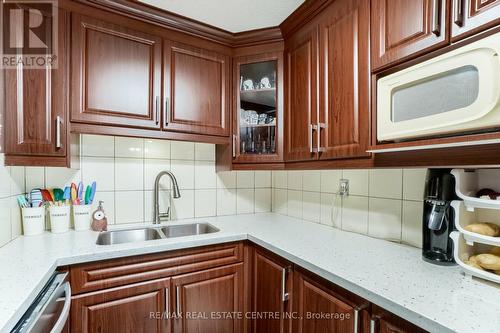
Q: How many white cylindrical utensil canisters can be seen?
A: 3